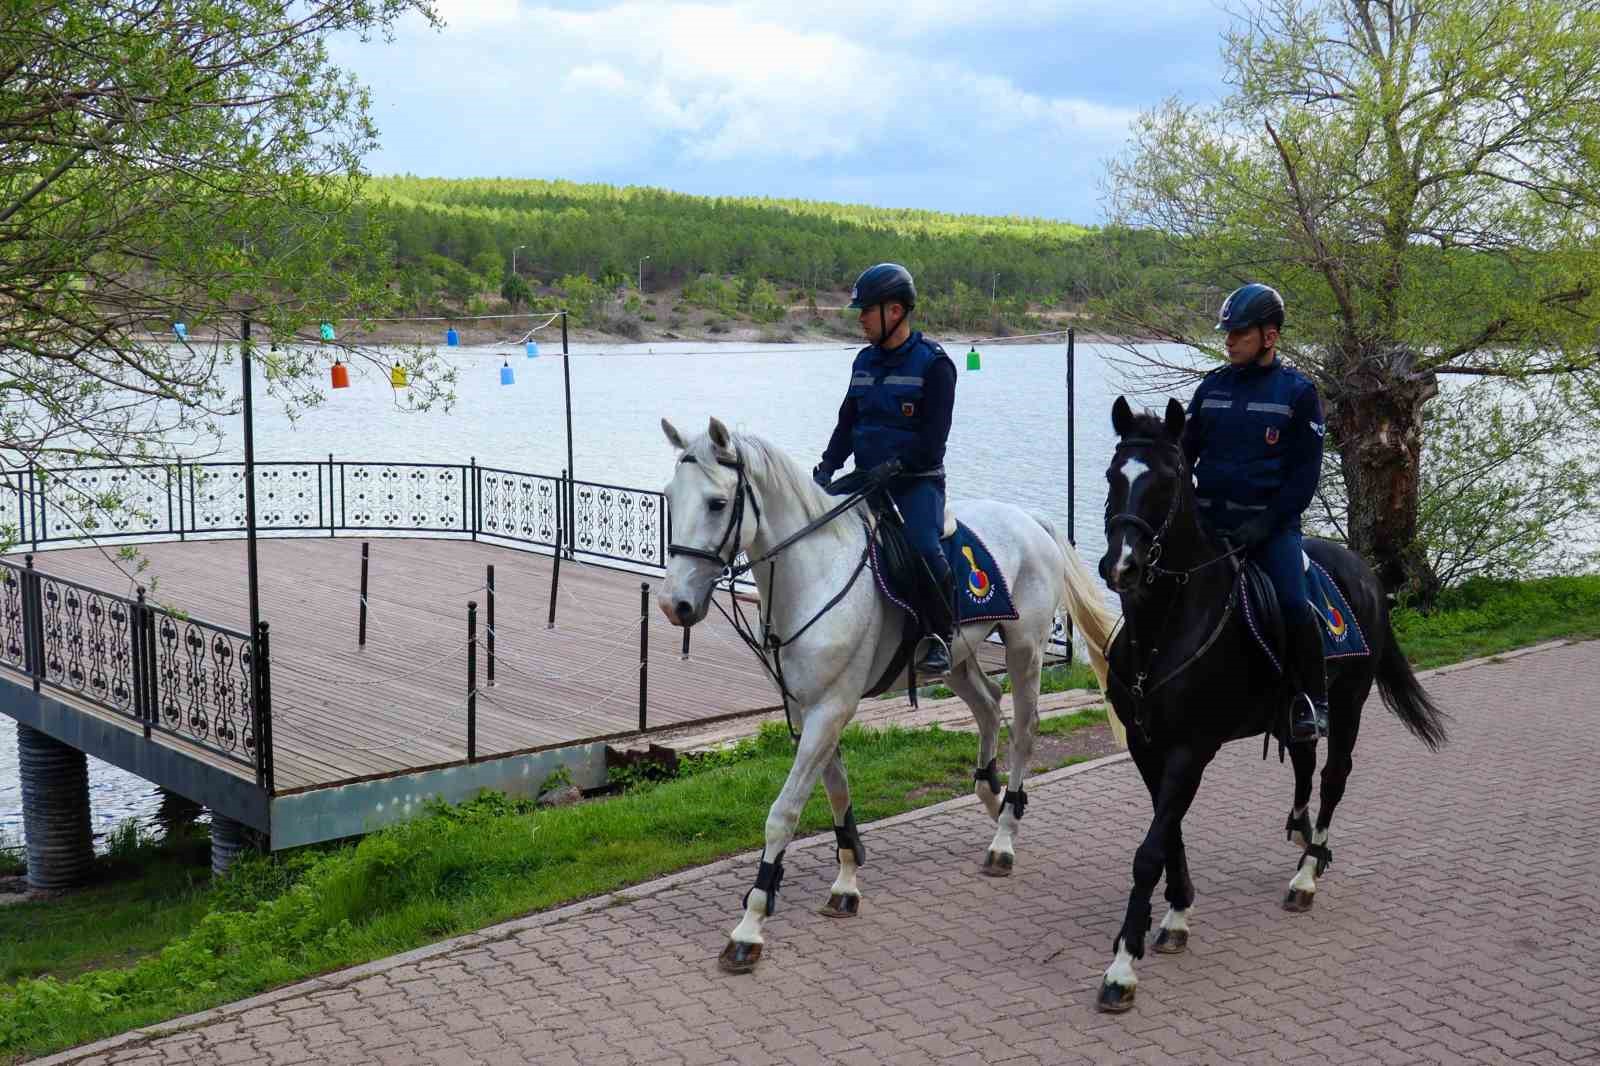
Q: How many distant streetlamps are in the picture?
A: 3